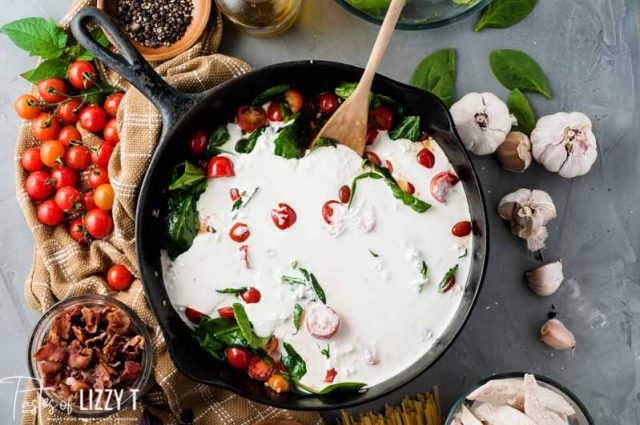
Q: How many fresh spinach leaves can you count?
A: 4